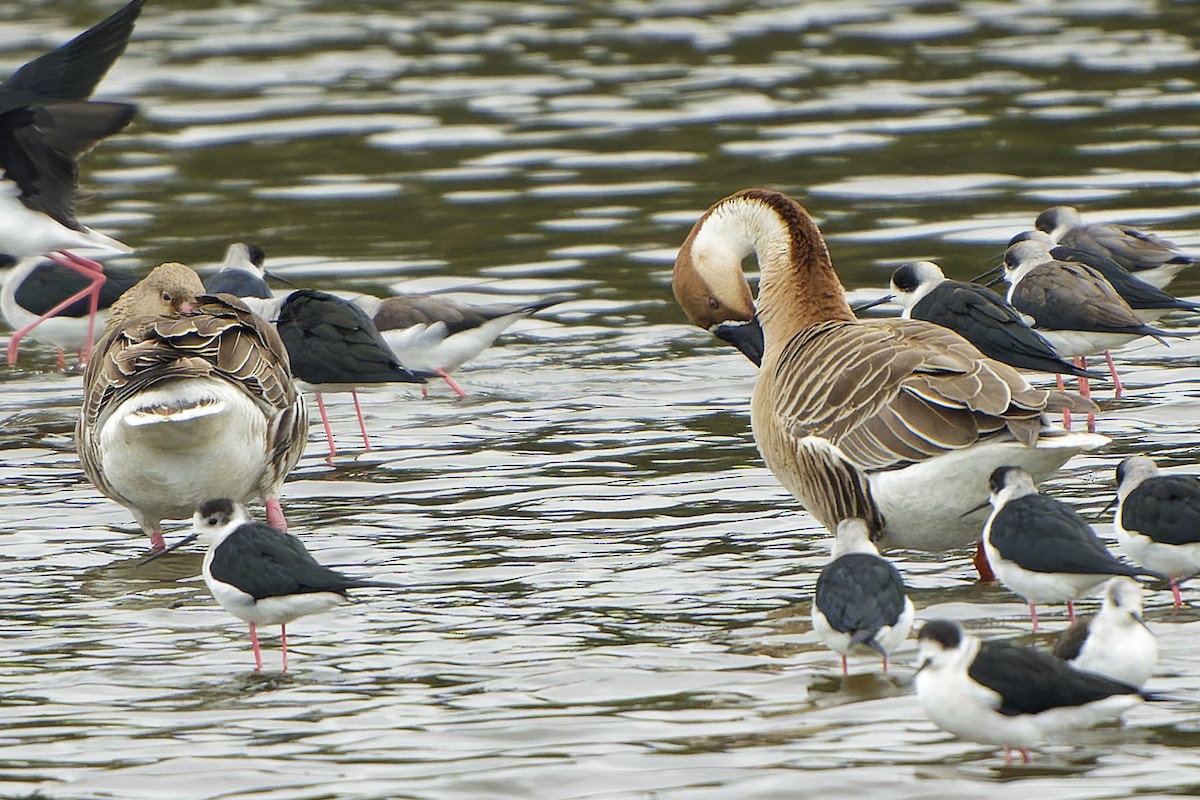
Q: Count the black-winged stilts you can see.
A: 15